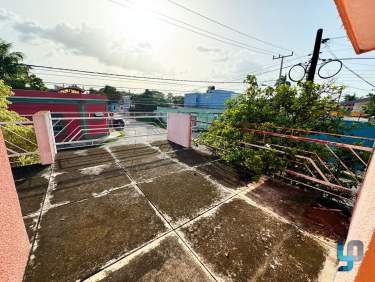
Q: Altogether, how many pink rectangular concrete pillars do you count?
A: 2